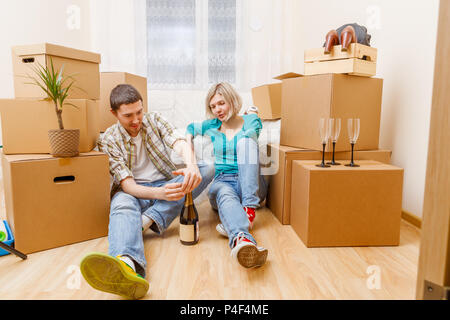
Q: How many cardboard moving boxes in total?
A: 8